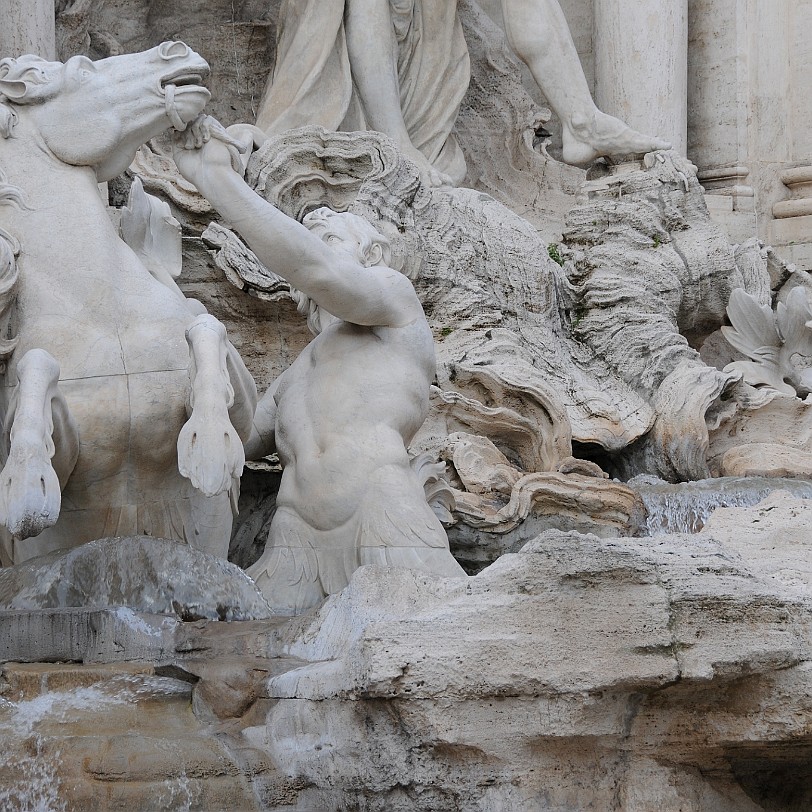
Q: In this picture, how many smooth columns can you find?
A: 2